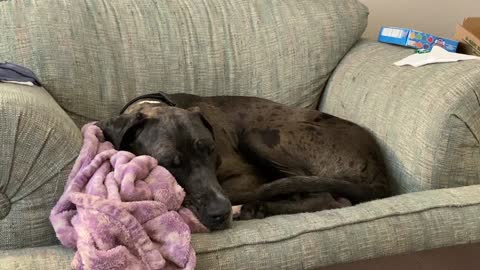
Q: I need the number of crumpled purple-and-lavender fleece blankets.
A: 1